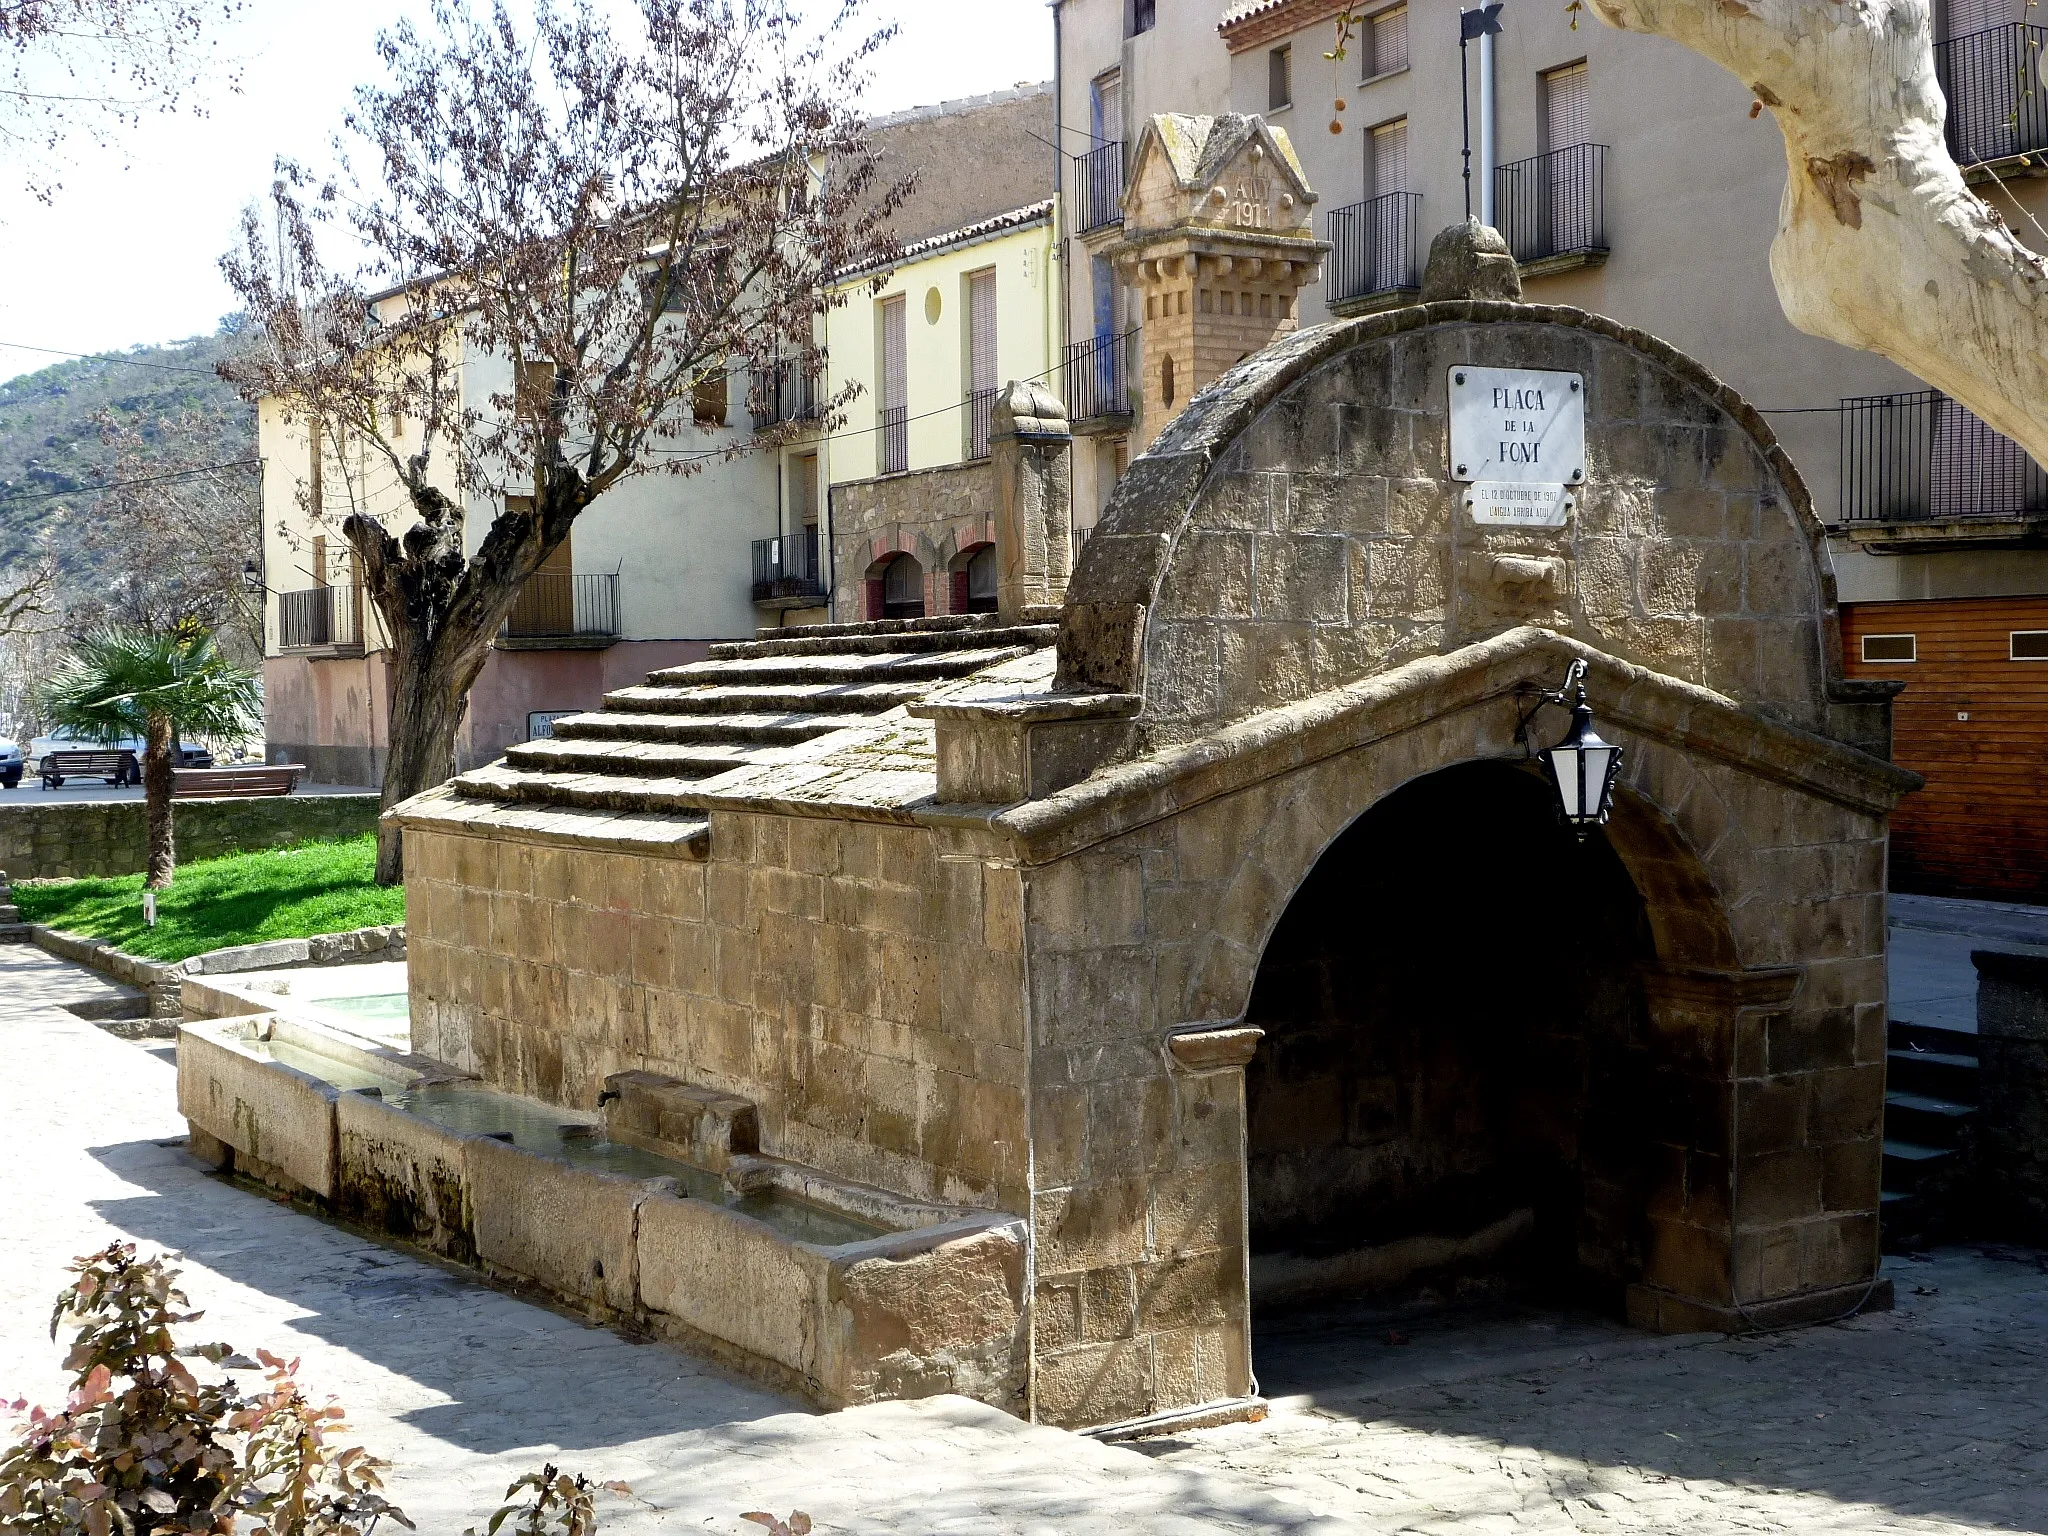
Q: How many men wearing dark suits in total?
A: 0